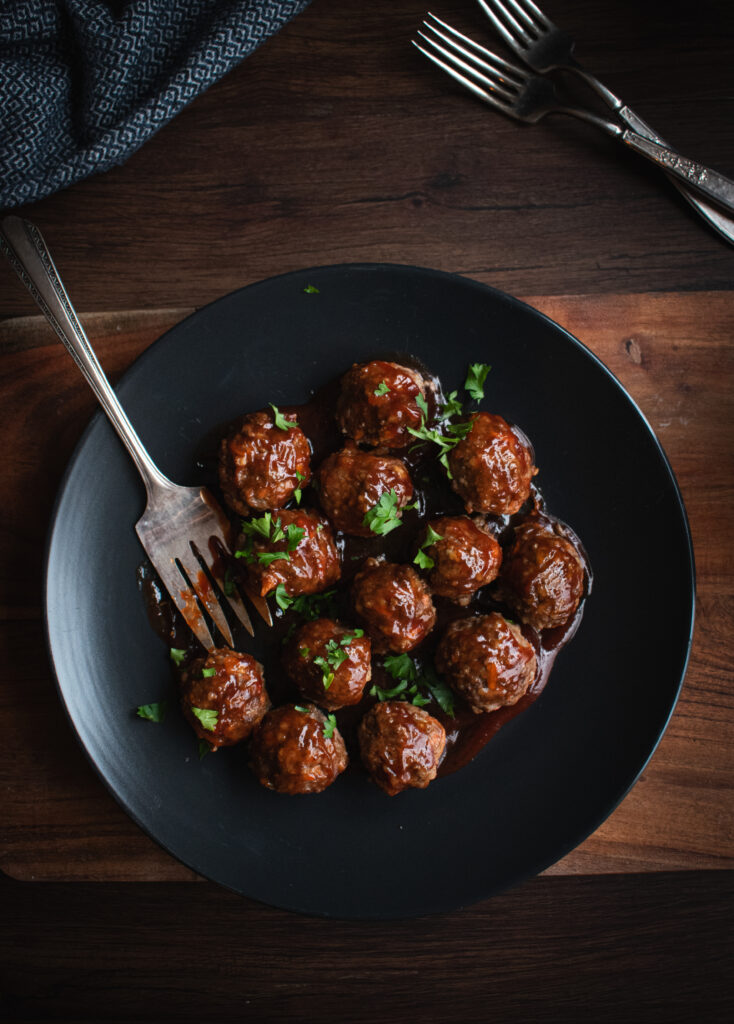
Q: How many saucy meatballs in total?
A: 13